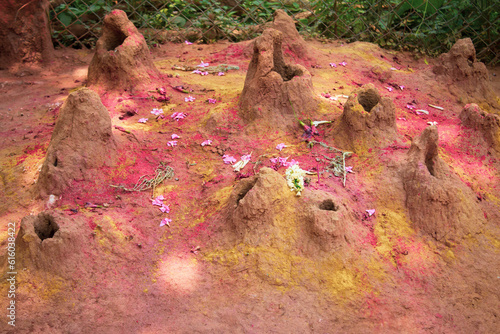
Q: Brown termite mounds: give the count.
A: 11